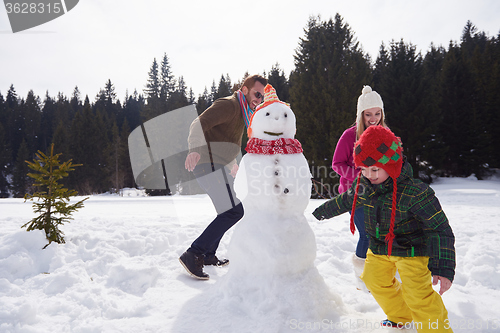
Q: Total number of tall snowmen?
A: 1